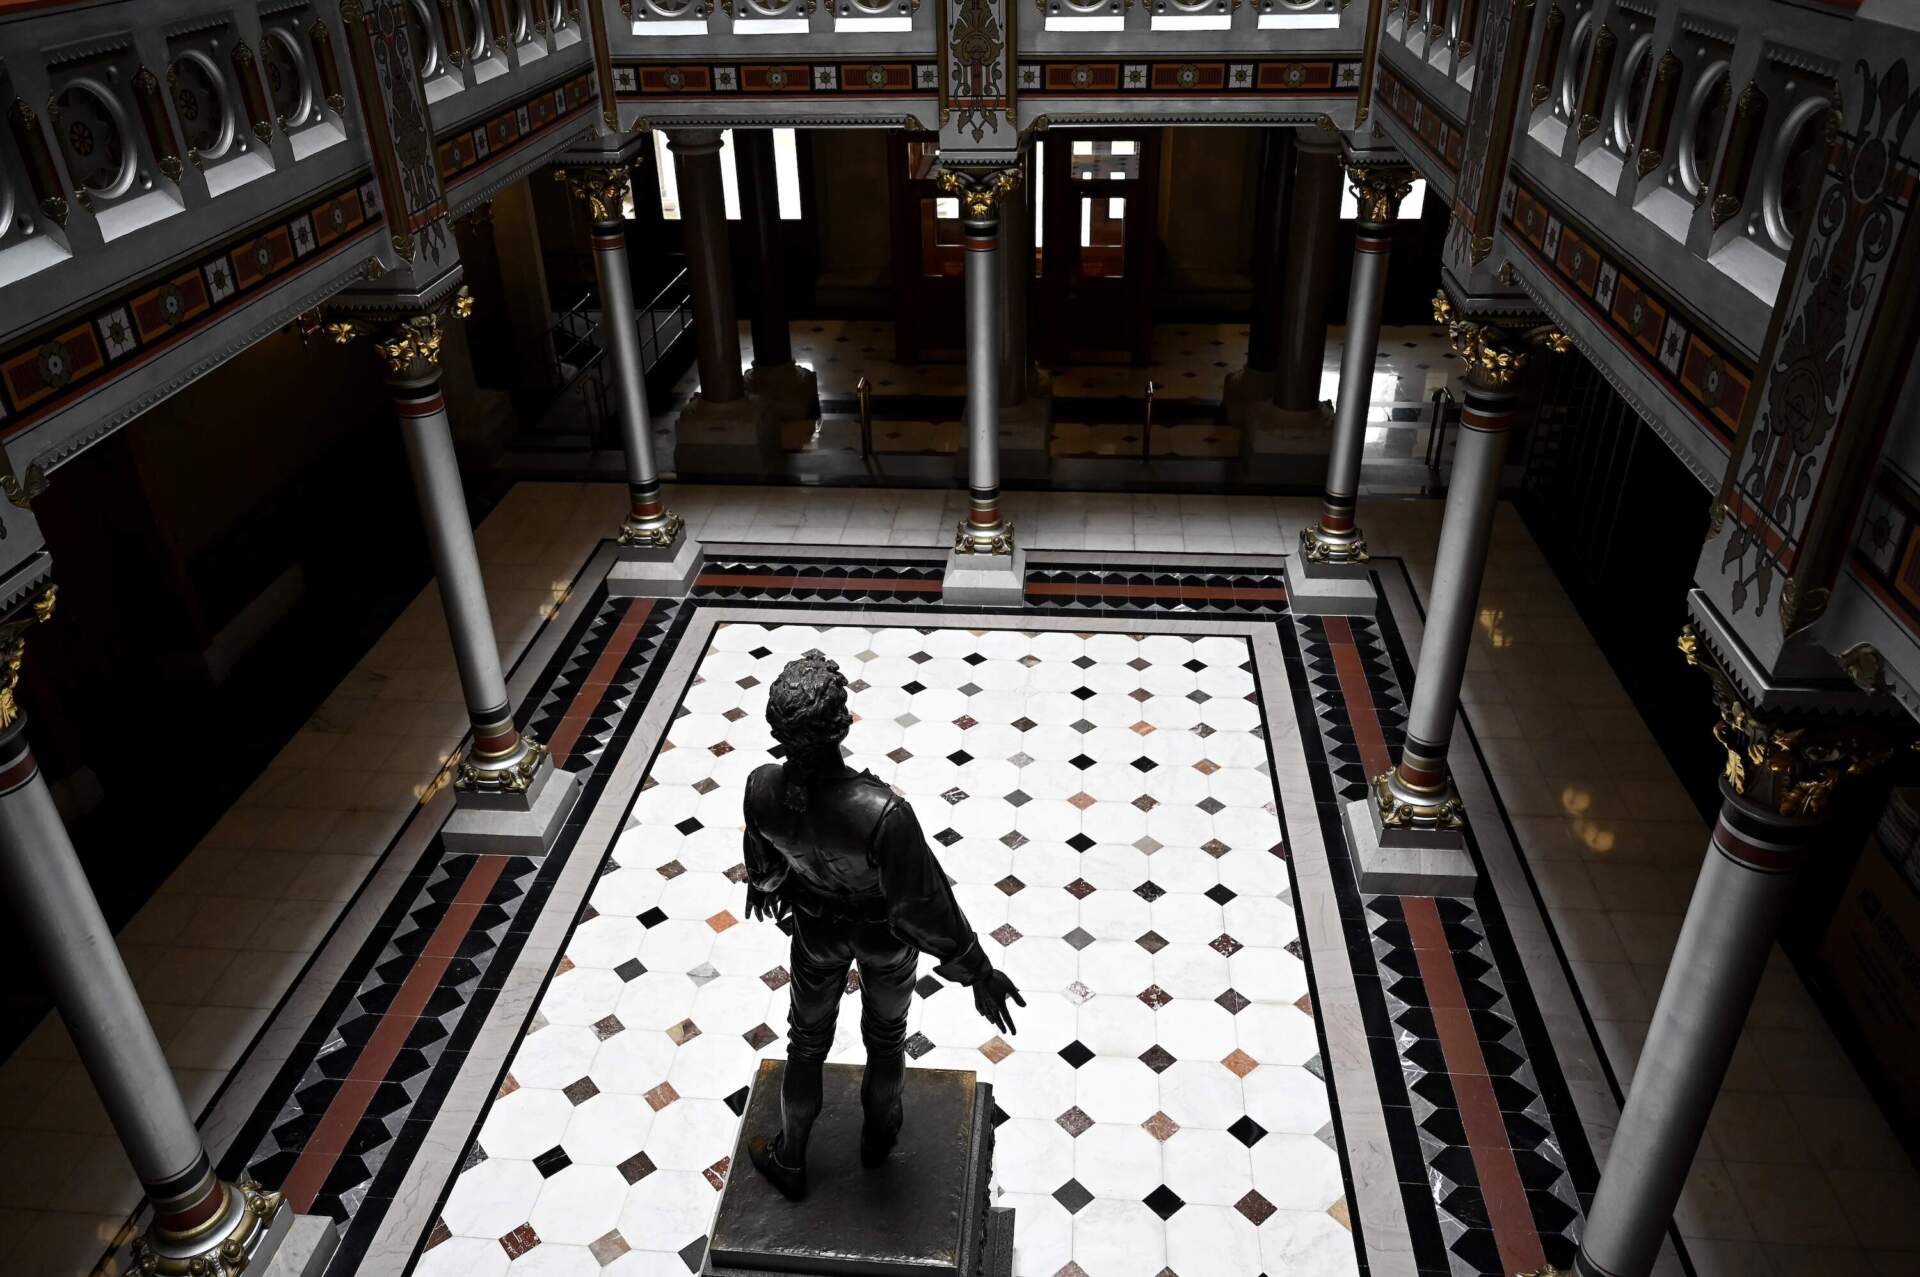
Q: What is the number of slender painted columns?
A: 7